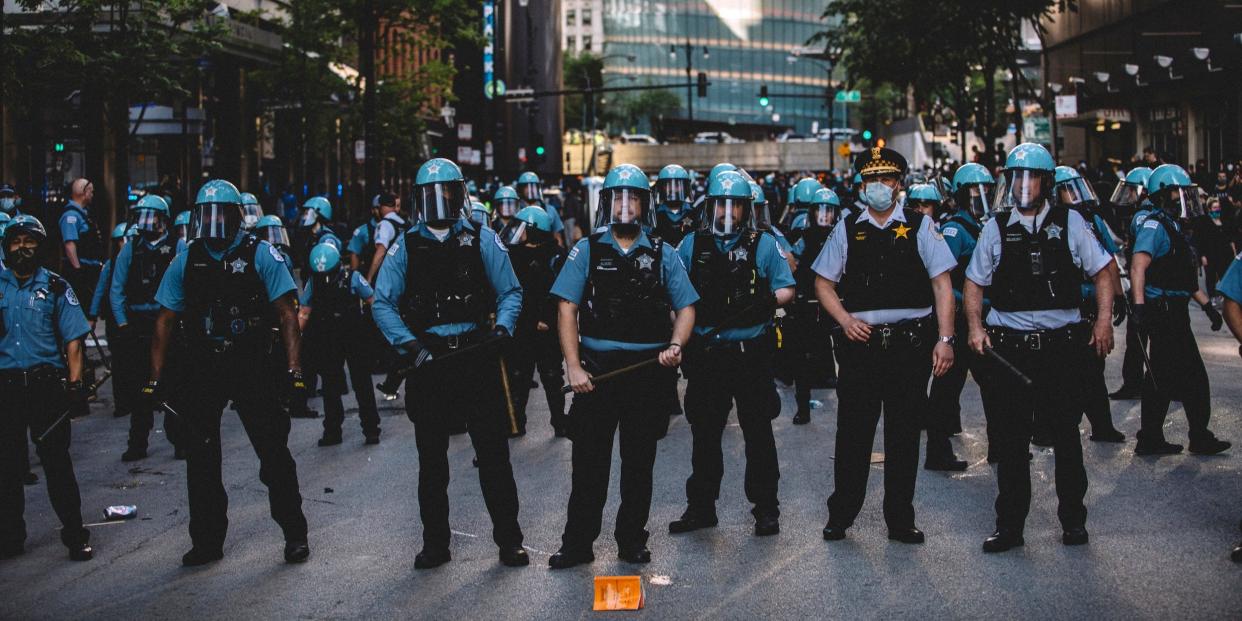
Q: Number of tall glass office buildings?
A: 1